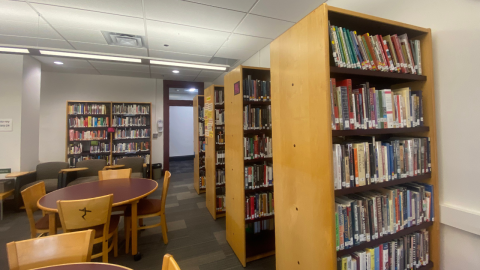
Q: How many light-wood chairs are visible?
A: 6